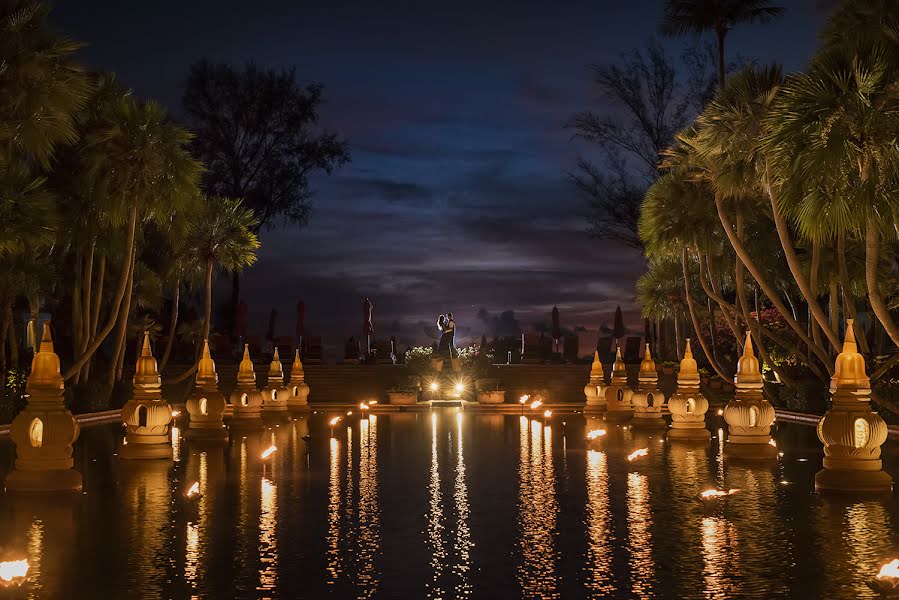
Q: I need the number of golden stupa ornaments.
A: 12